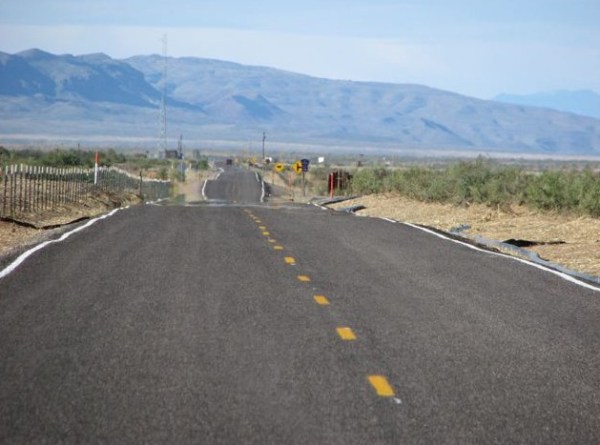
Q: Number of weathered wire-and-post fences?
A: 1